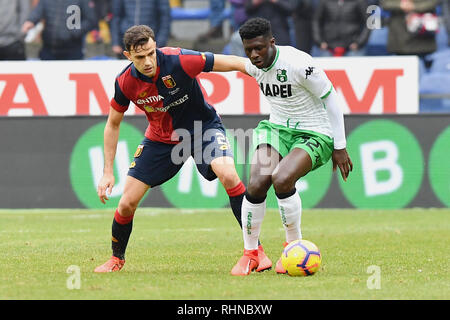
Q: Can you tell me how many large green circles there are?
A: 5